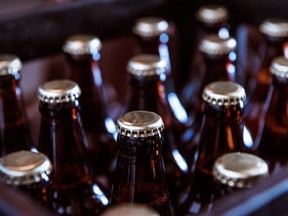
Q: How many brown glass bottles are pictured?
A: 14